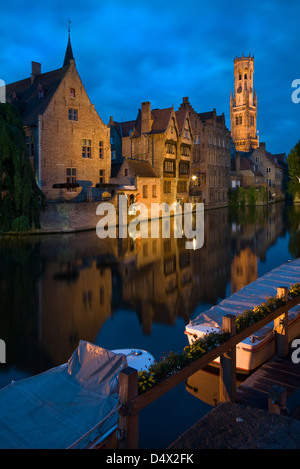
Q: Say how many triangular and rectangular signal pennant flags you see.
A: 0